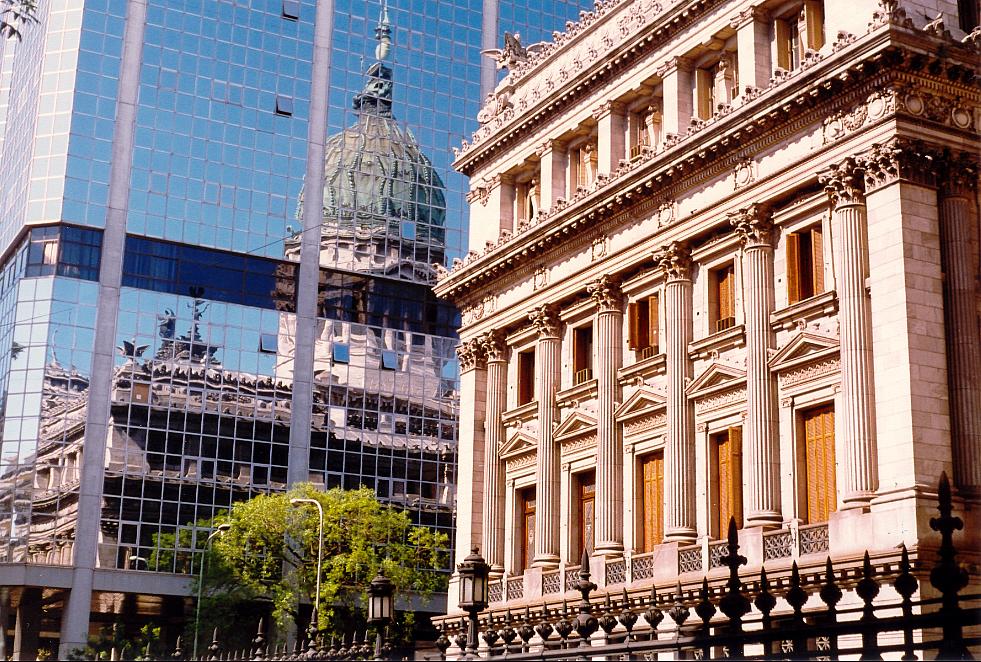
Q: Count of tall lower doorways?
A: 5